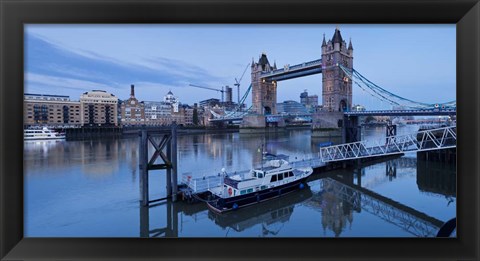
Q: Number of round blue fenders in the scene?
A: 2